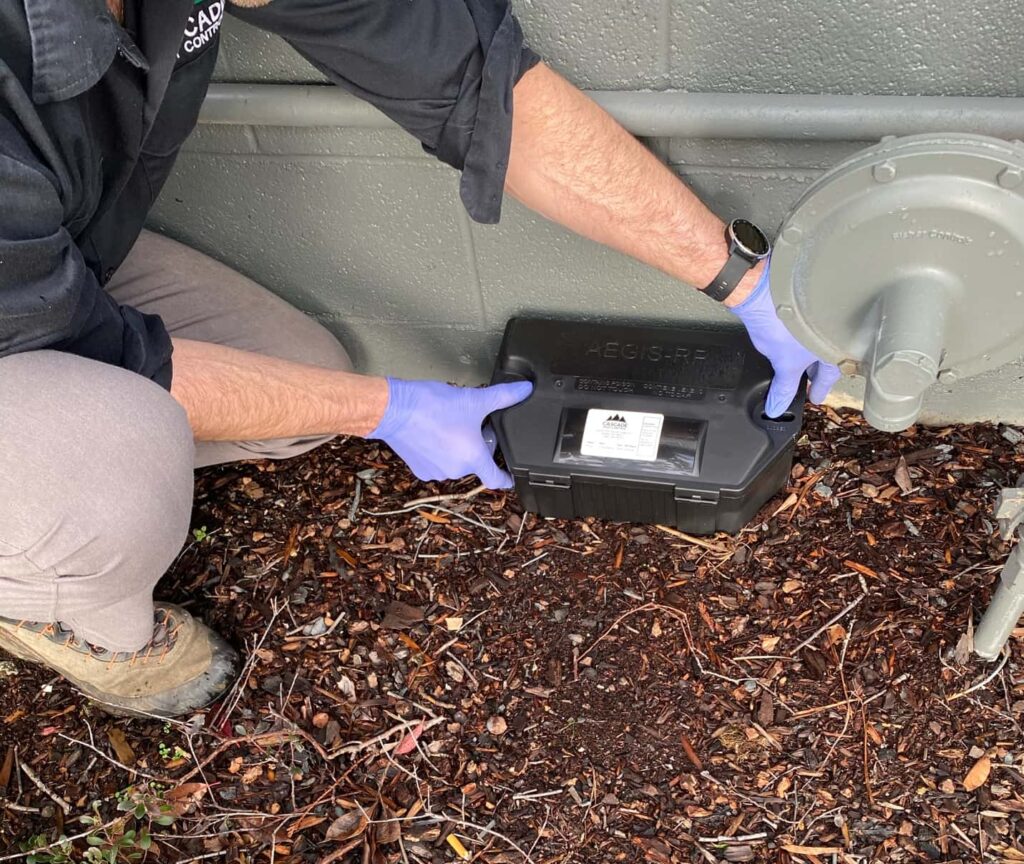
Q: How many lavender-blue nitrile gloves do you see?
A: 2